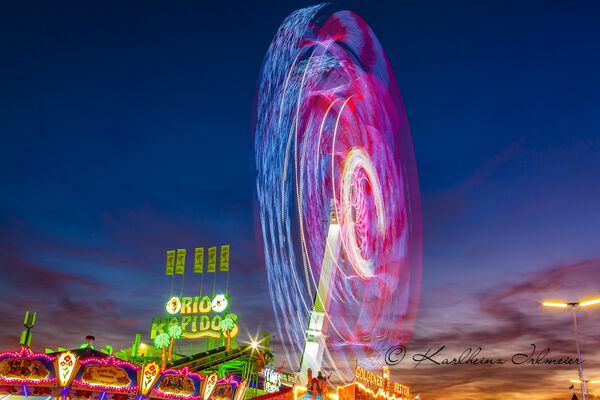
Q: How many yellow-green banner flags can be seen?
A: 5